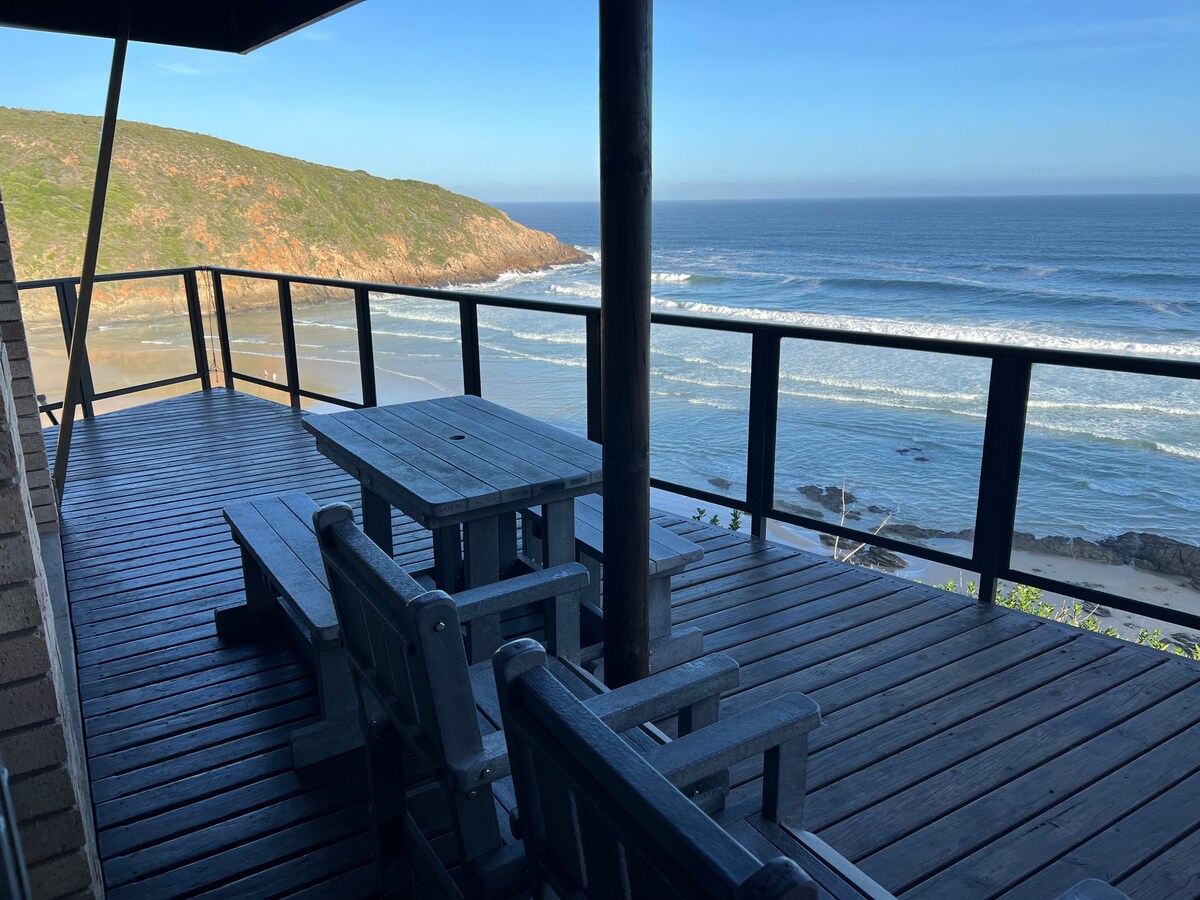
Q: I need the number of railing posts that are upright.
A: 9